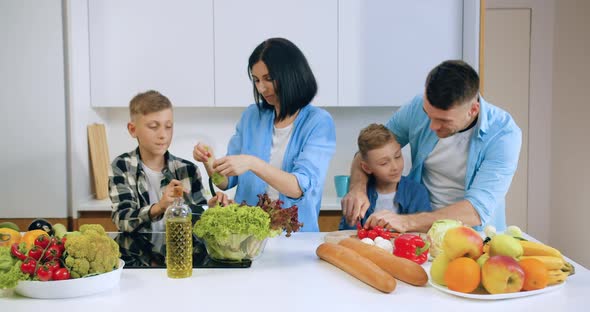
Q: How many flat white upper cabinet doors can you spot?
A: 3